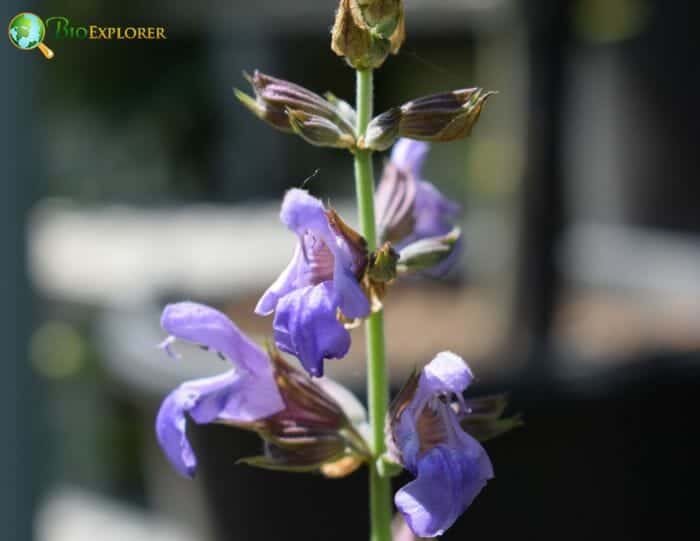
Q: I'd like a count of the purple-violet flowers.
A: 4